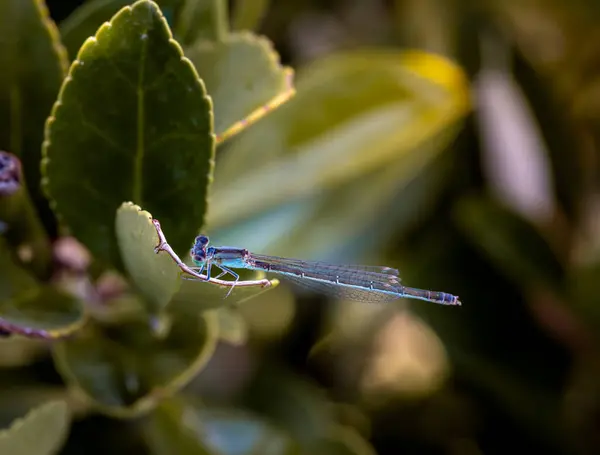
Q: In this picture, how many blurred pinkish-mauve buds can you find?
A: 2